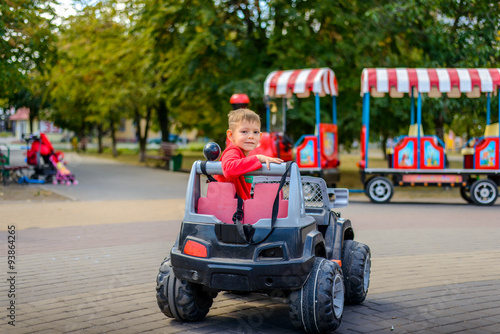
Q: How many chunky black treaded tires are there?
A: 3